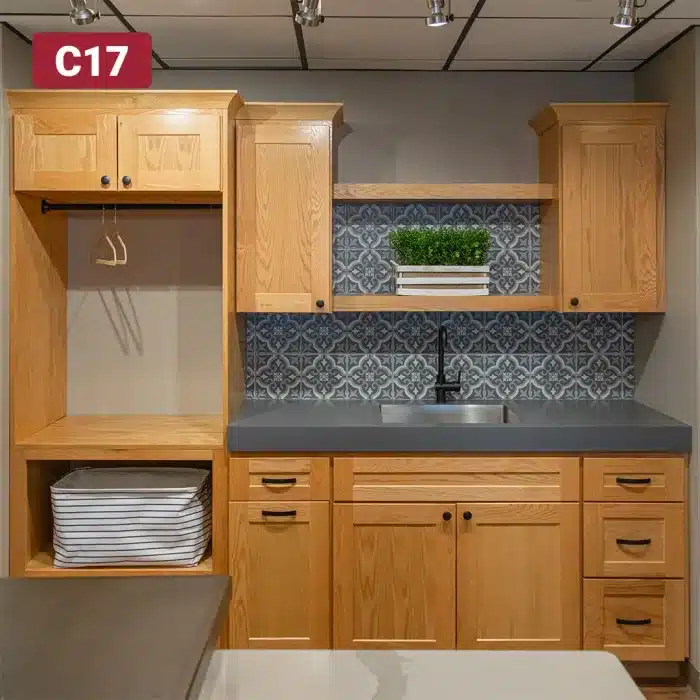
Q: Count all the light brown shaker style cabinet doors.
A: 7